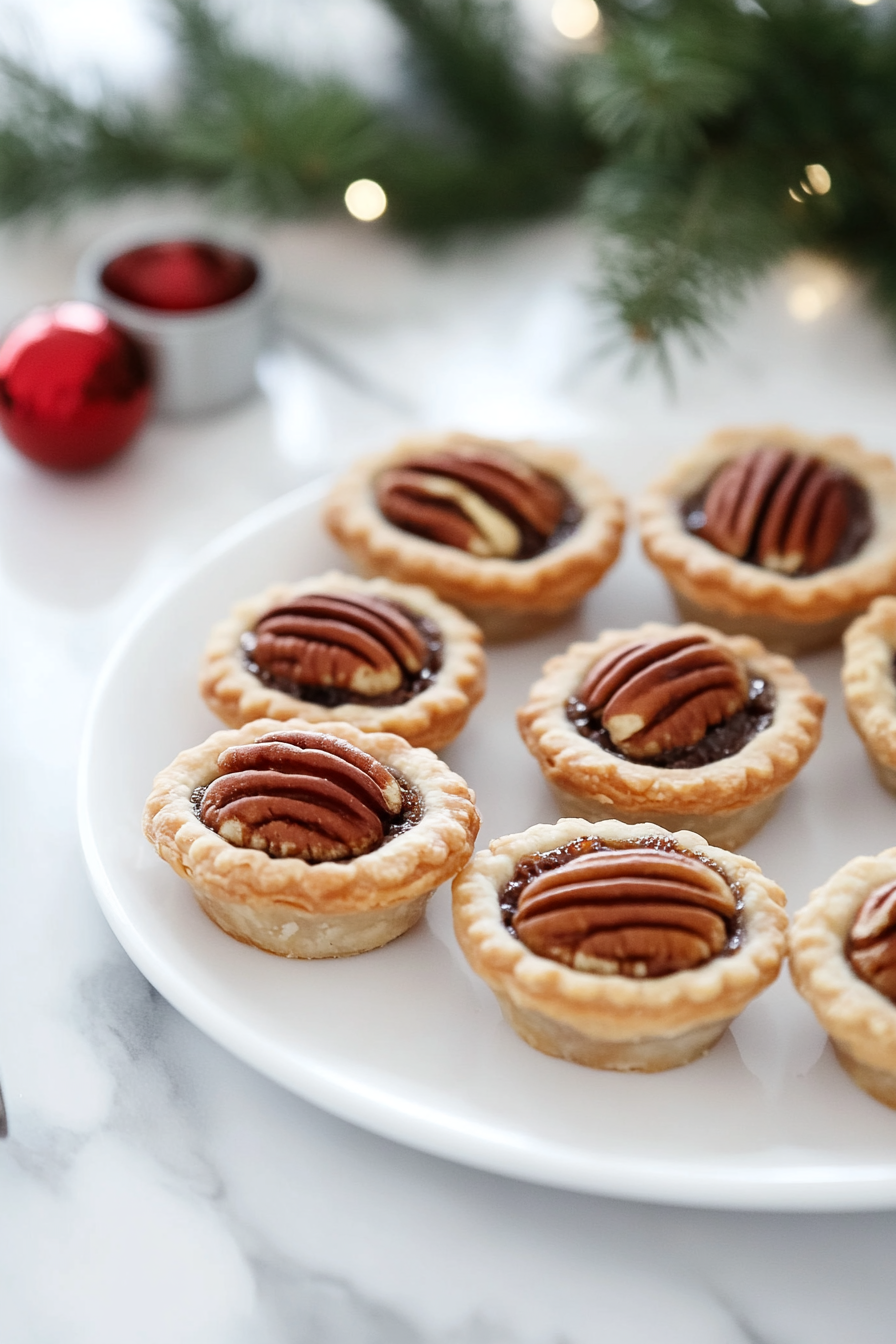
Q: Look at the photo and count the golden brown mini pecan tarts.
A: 8